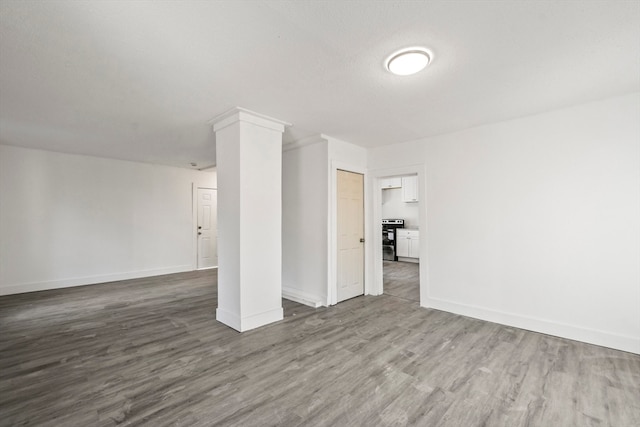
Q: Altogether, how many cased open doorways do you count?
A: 1